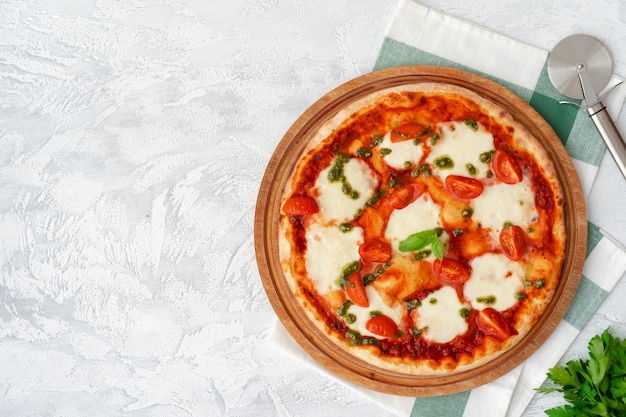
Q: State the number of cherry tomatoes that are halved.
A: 11